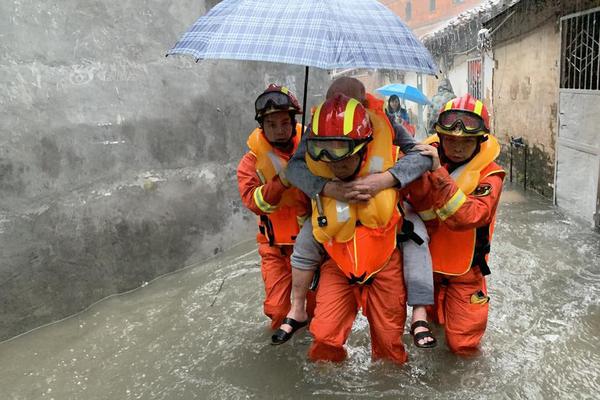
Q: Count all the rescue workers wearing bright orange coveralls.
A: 3